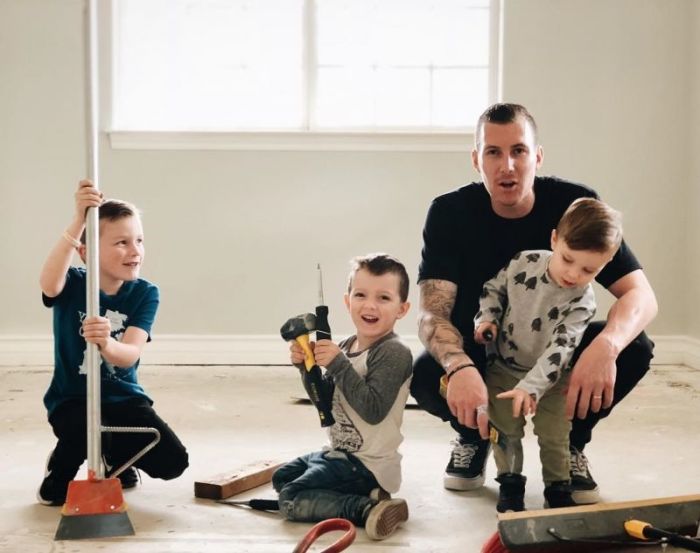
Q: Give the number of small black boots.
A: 2